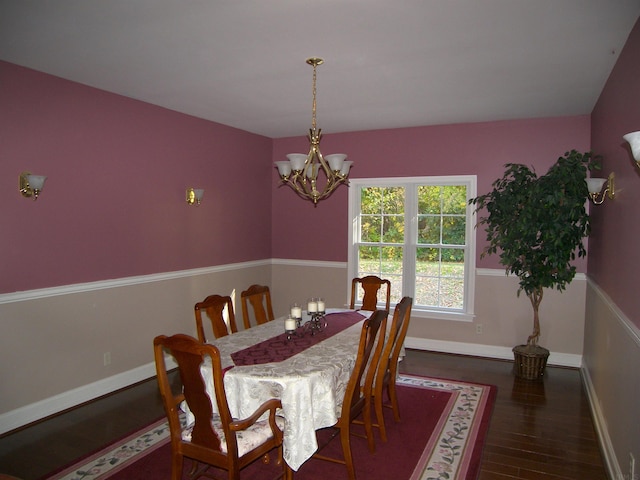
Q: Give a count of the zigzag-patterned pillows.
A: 0